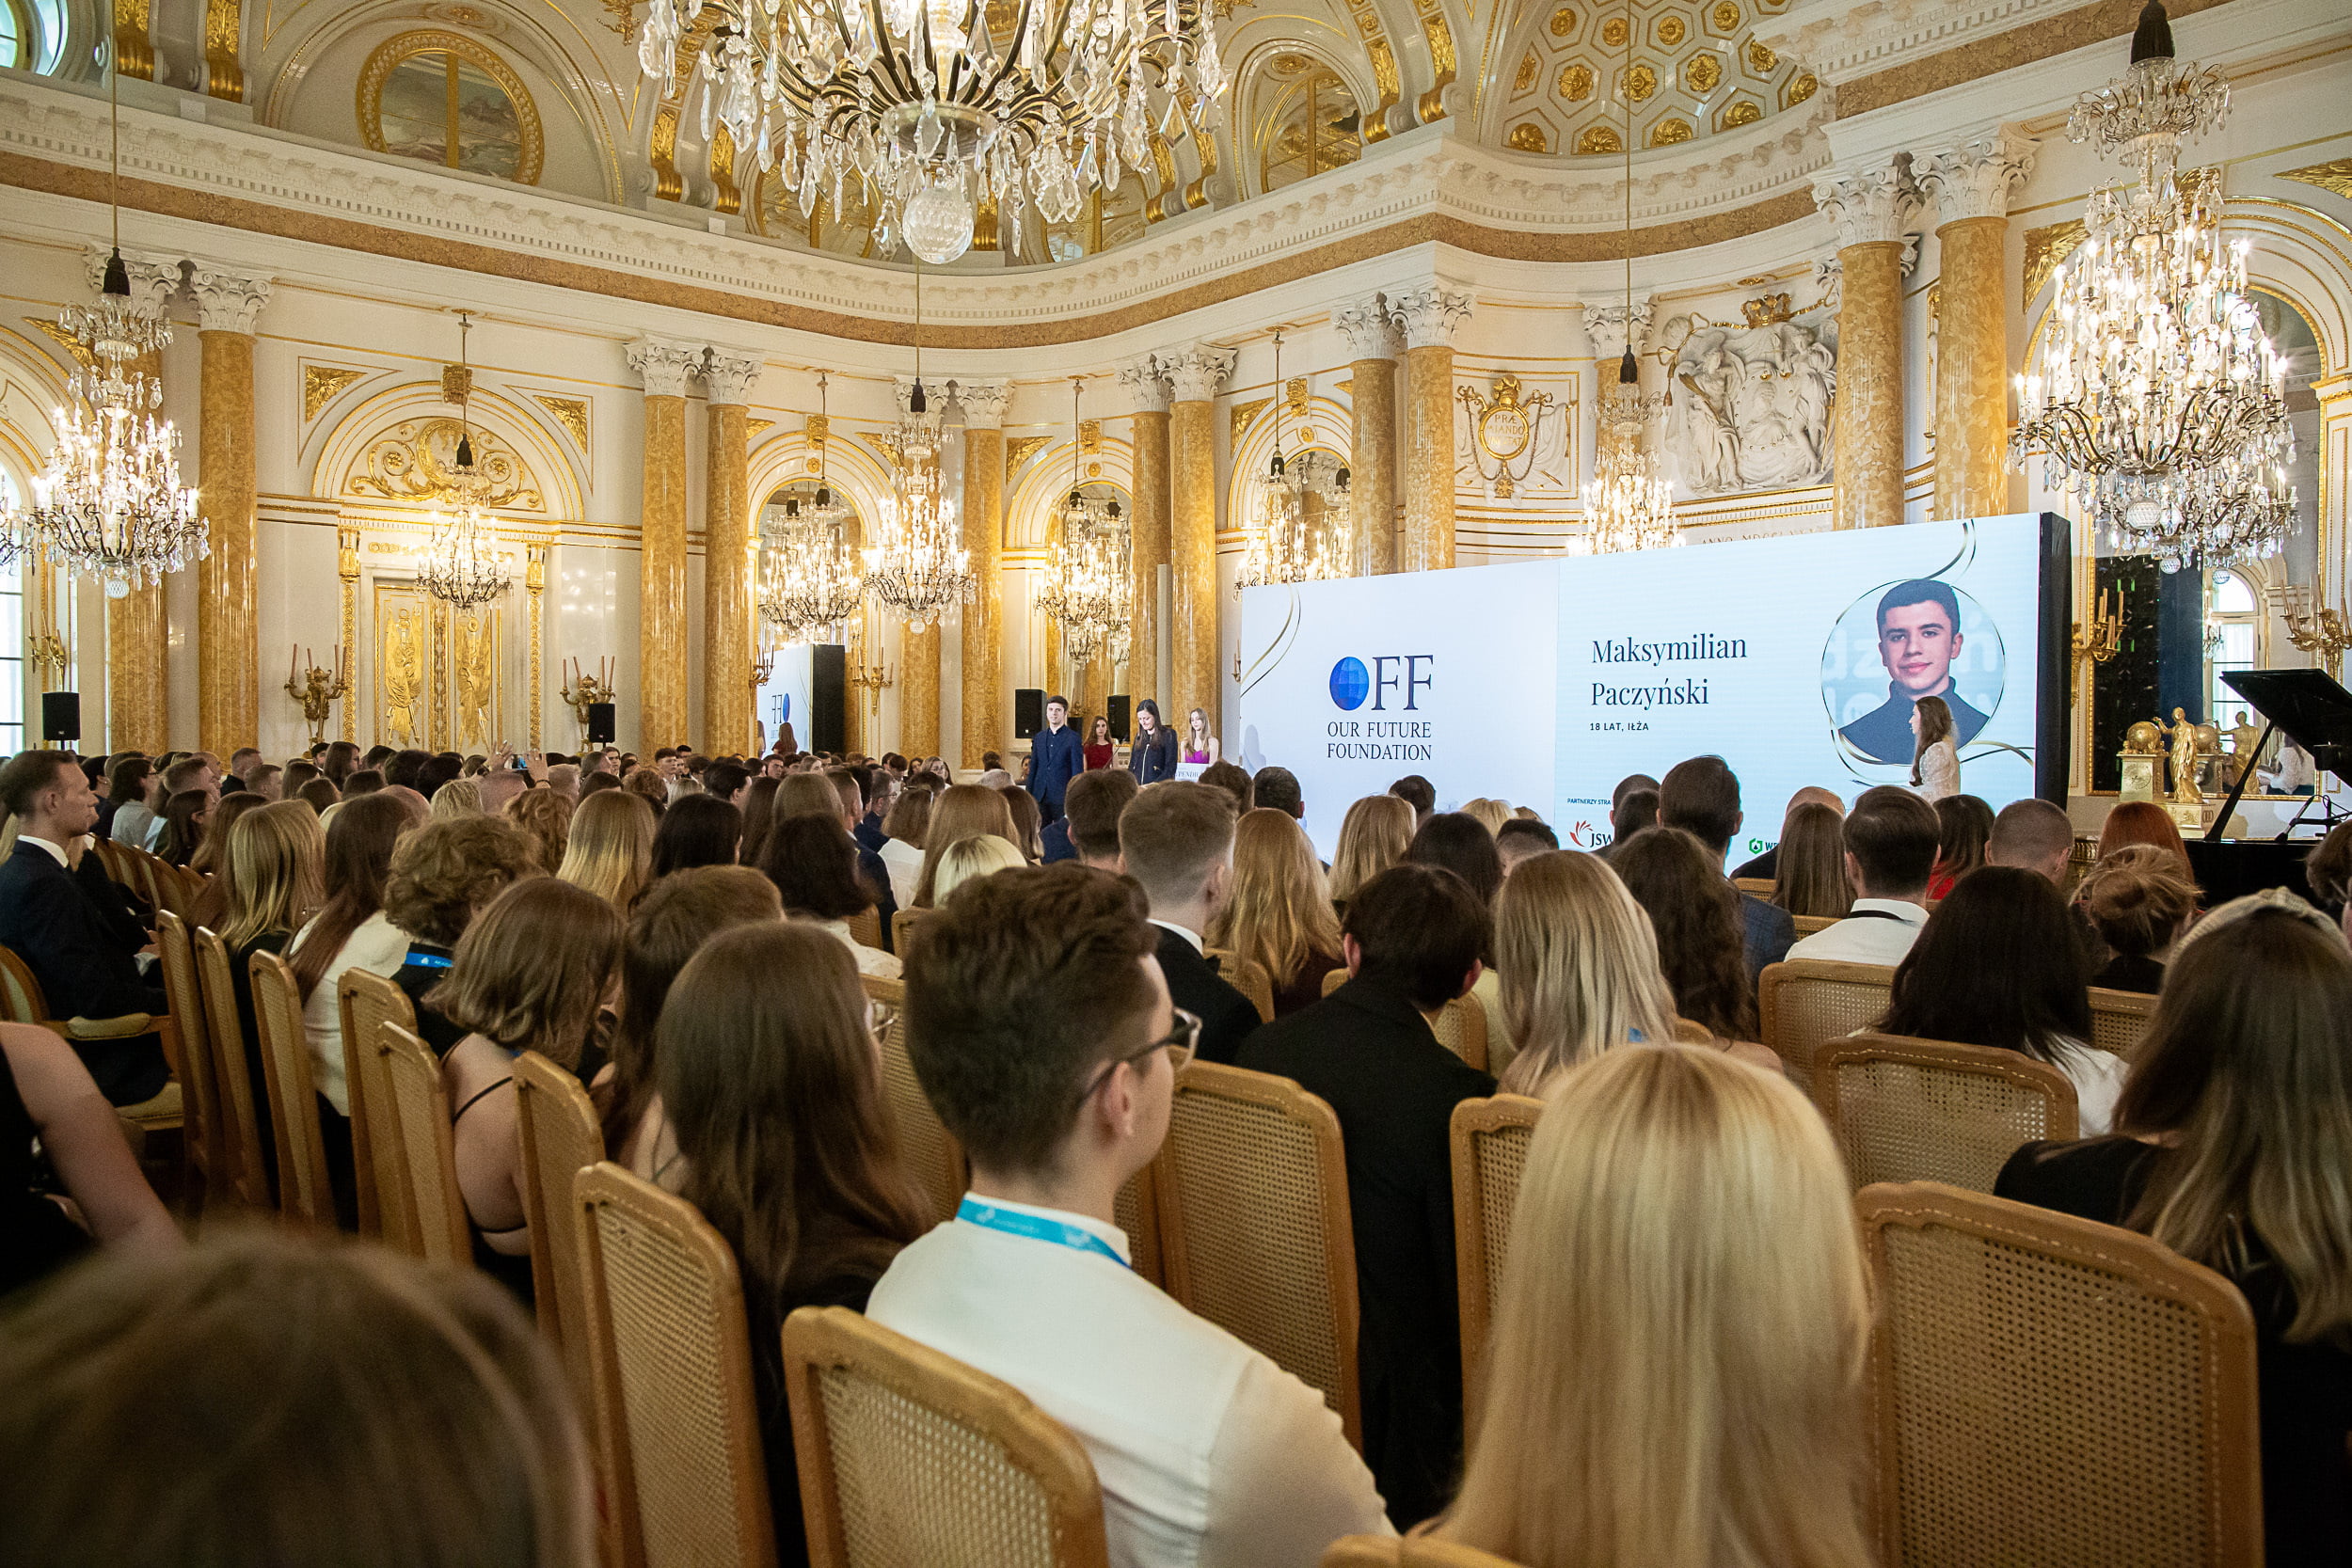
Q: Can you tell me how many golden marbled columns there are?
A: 13